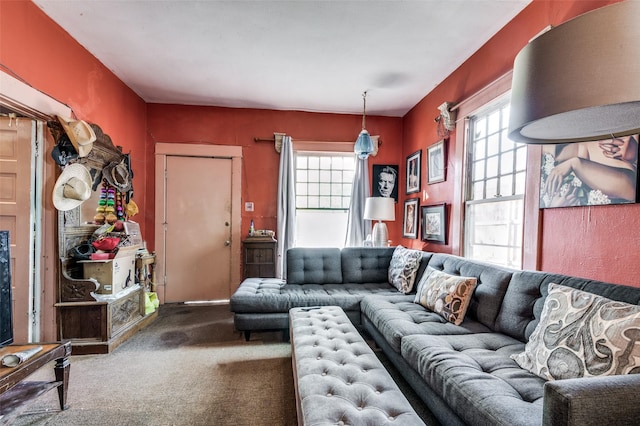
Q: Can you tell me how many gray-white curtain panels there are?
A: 2